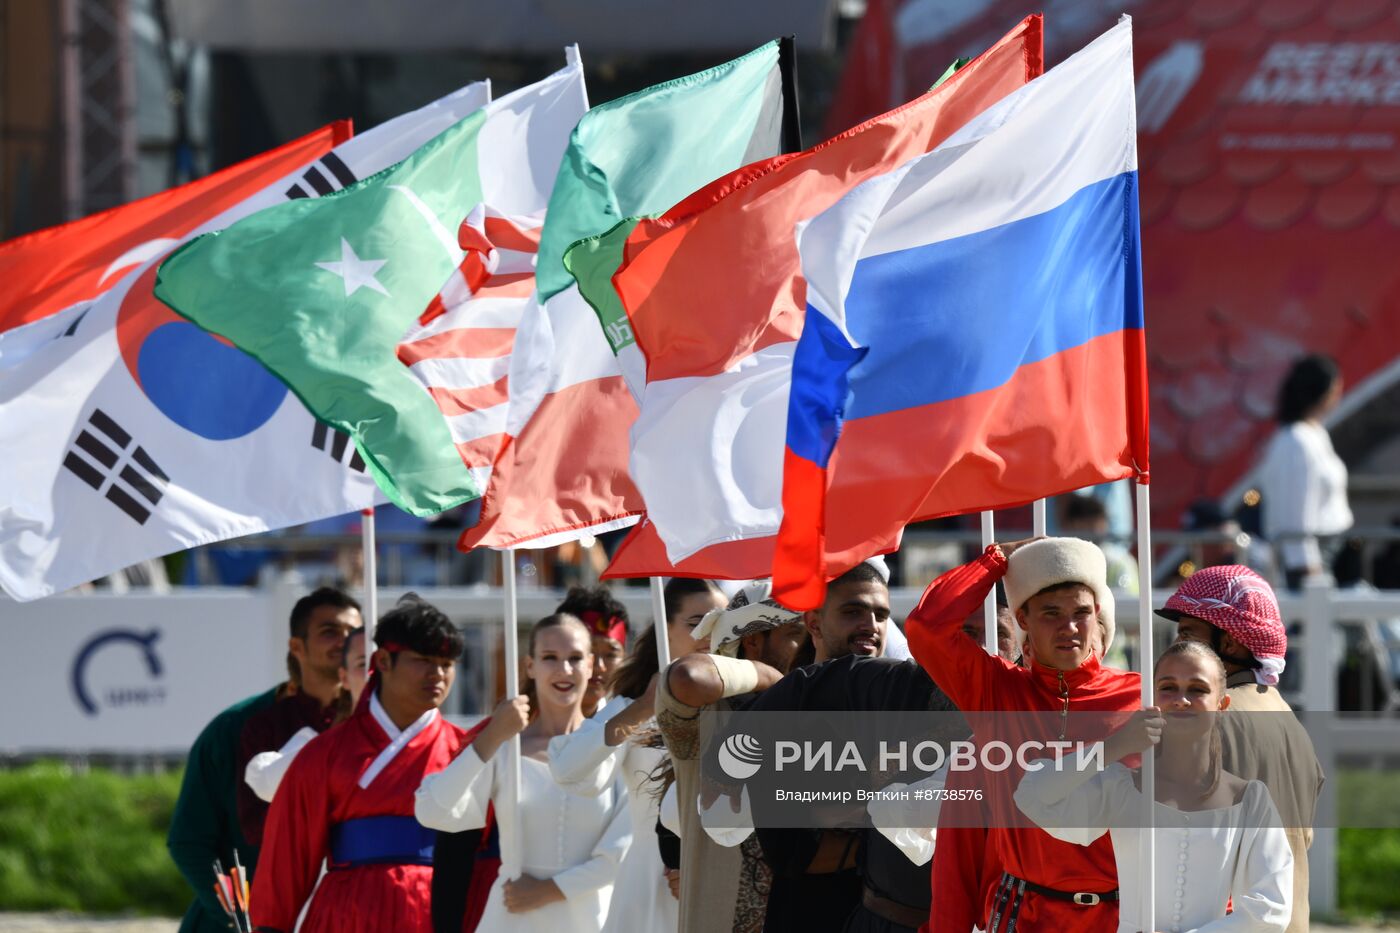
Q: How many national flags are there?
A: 8